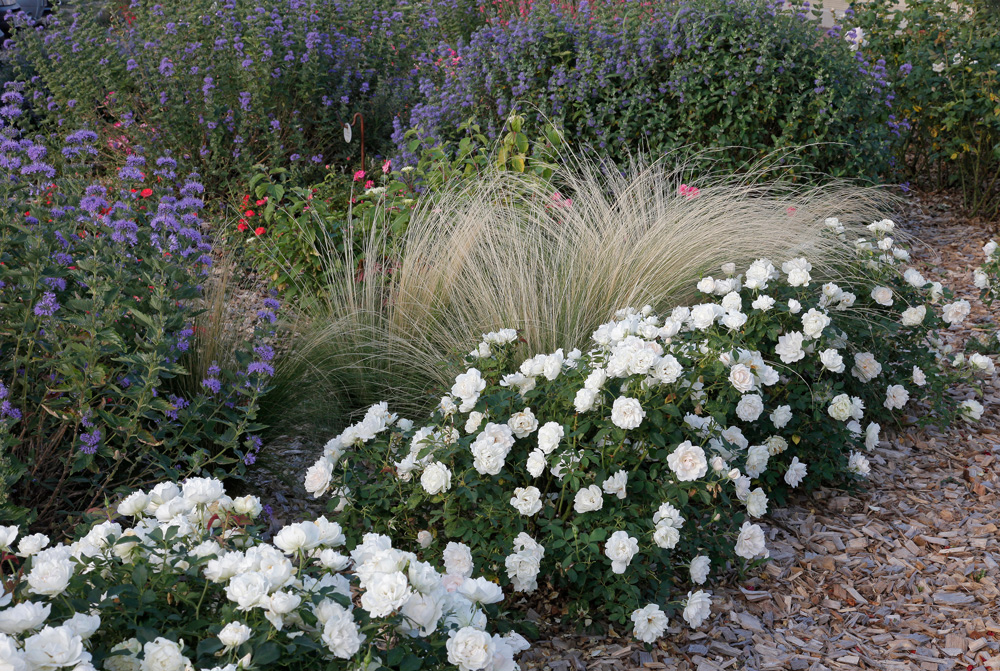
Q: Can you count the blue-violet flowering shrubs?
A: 3